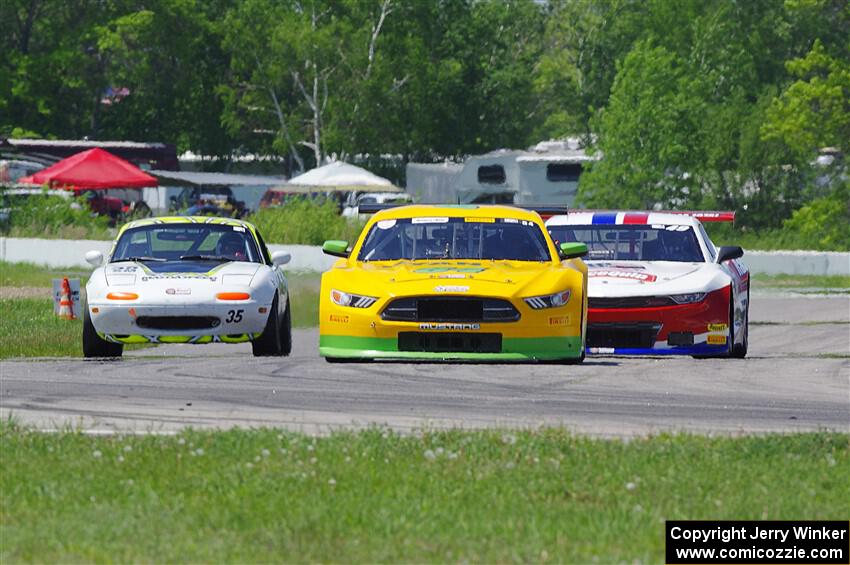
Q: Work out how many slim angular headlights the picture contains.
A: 3